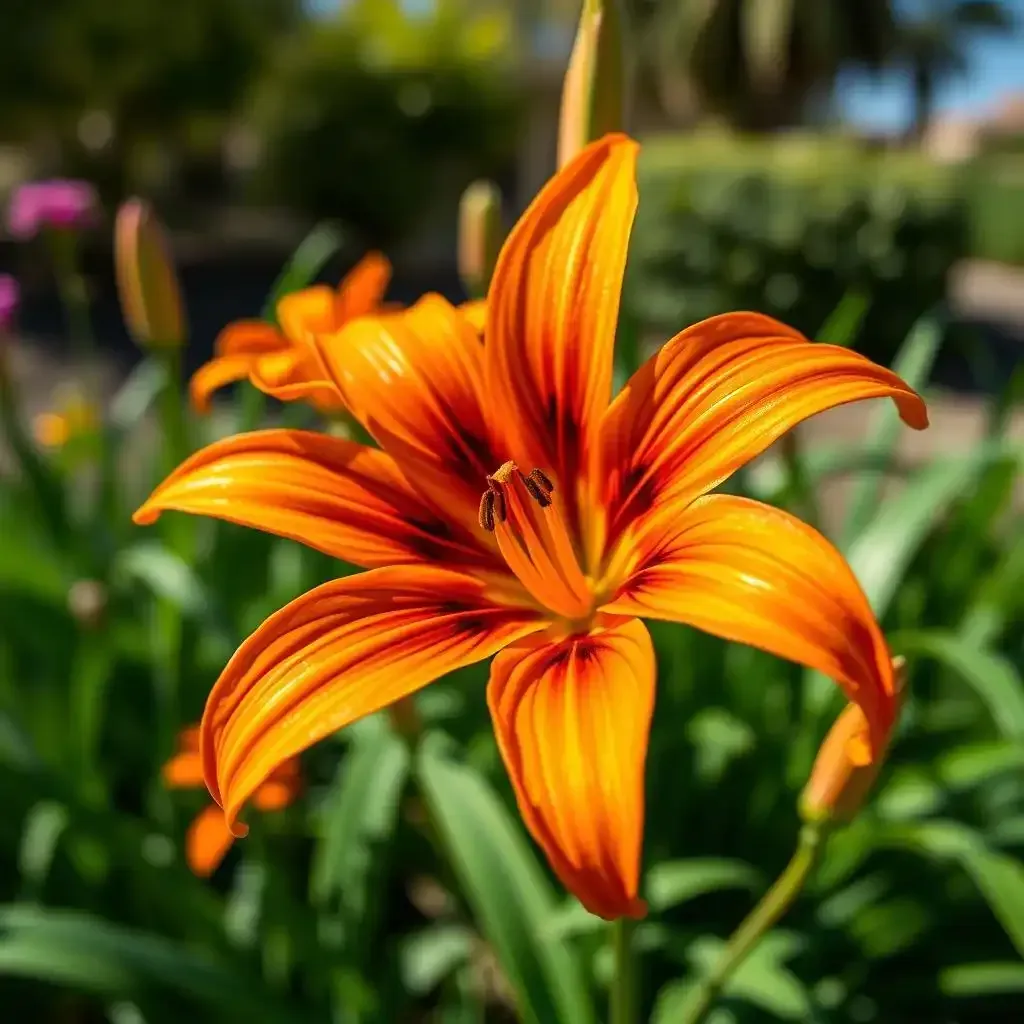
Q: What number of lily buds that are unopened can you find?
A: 4